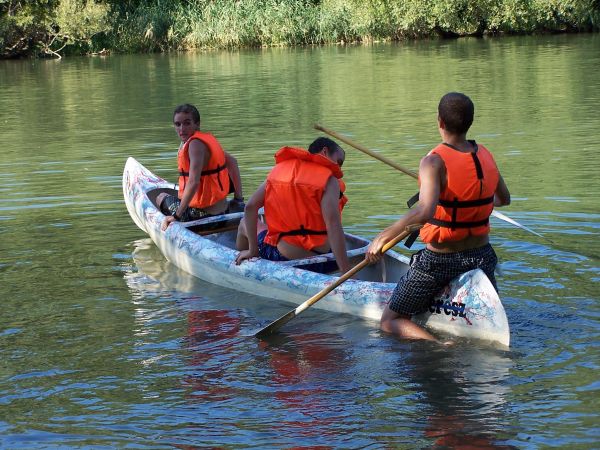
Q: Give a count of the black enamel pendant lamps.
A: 0